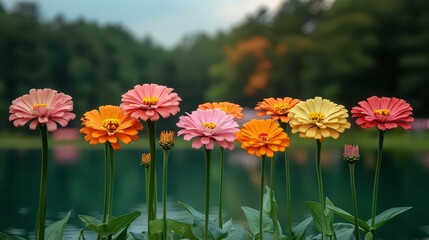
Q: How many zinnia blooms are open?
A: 9